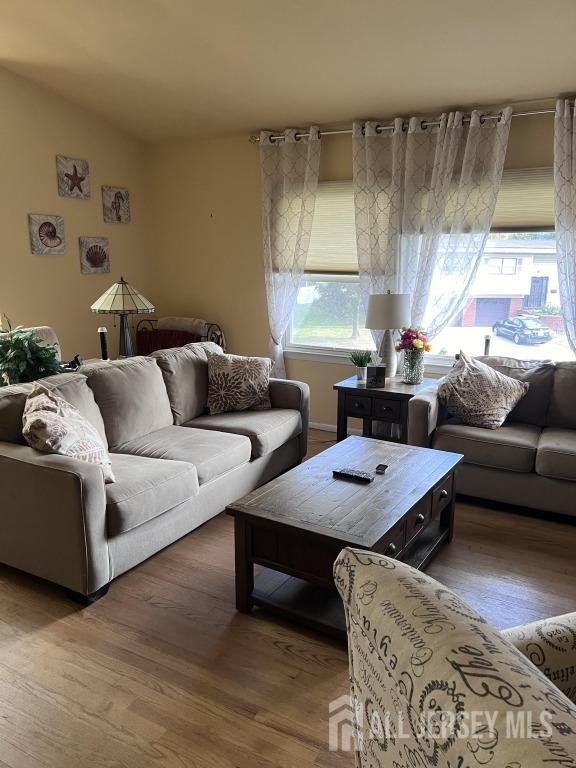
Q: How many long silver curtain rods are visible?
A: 1